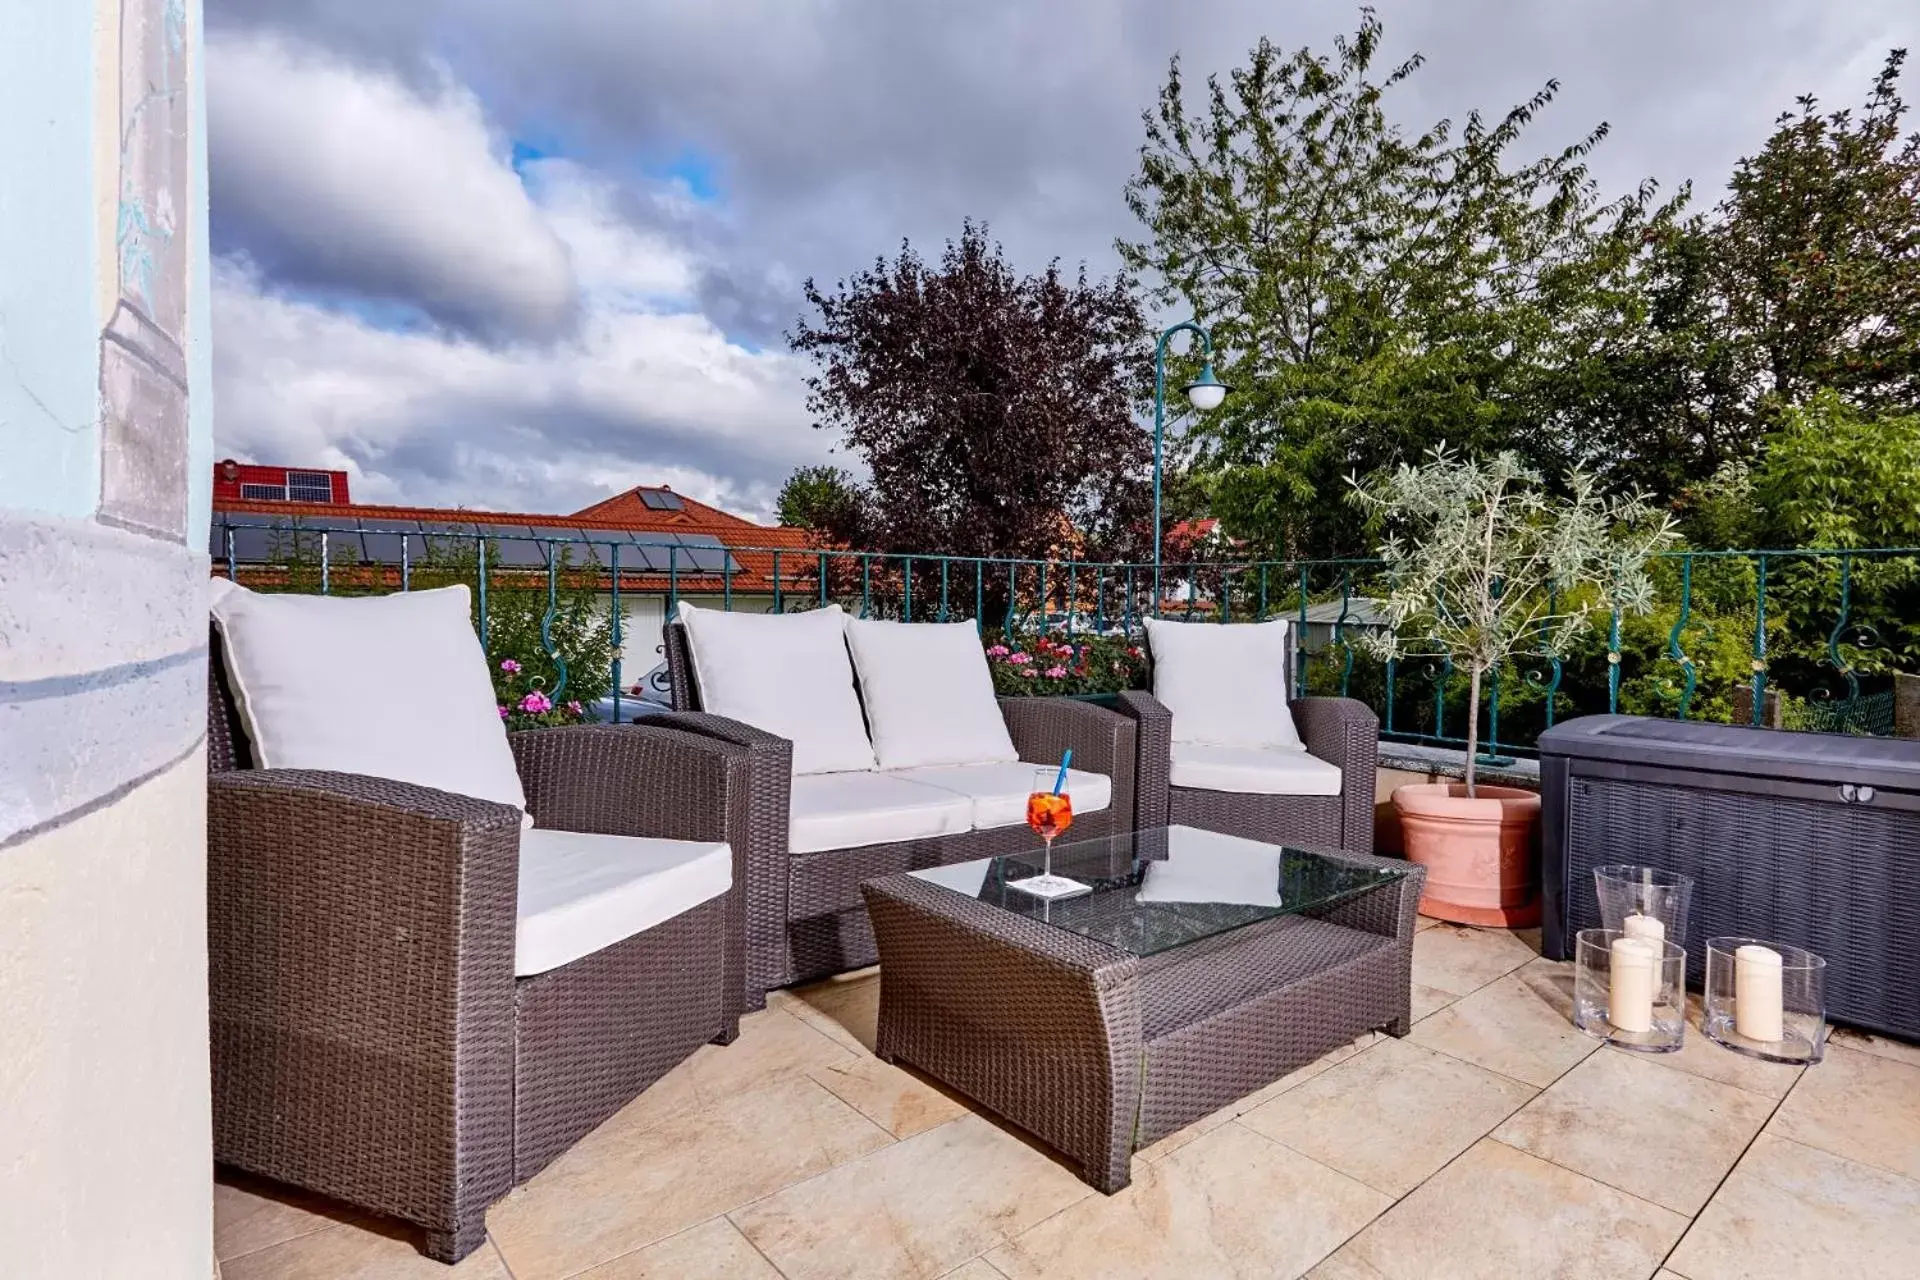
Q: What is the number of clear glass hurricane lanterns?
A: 3